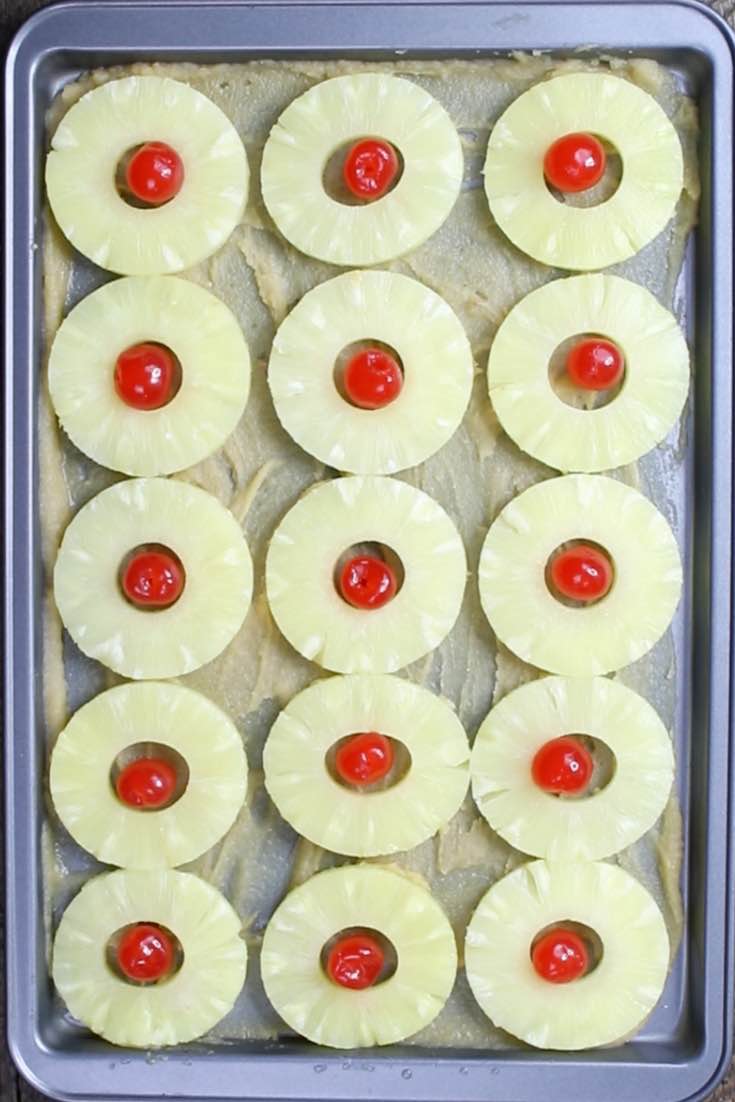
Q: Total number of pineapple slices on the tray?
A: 15